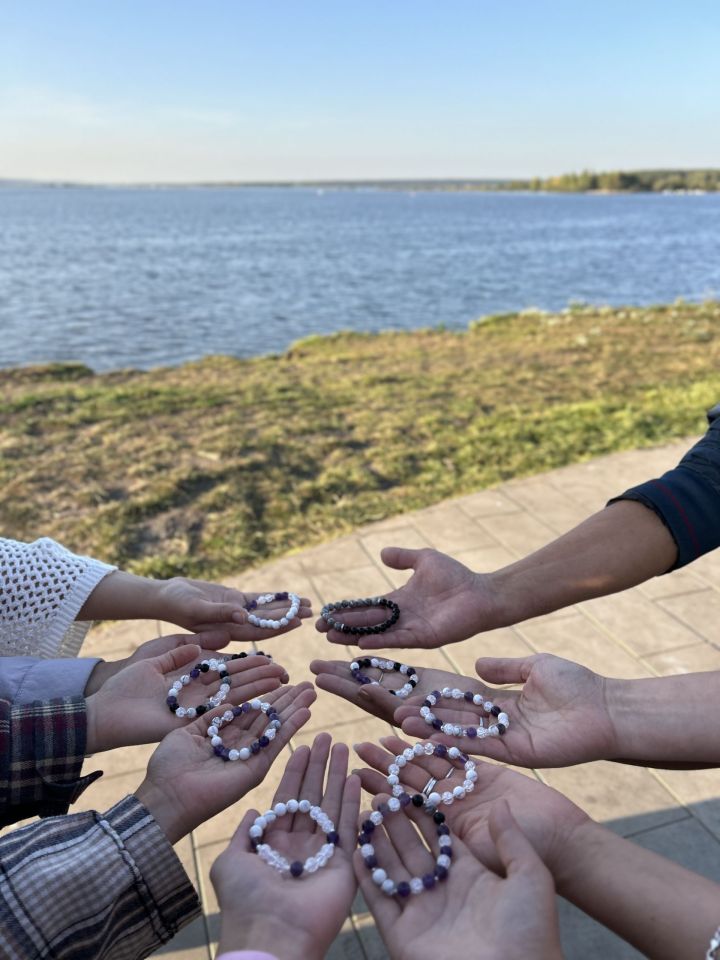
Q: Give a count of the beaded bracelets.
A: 10